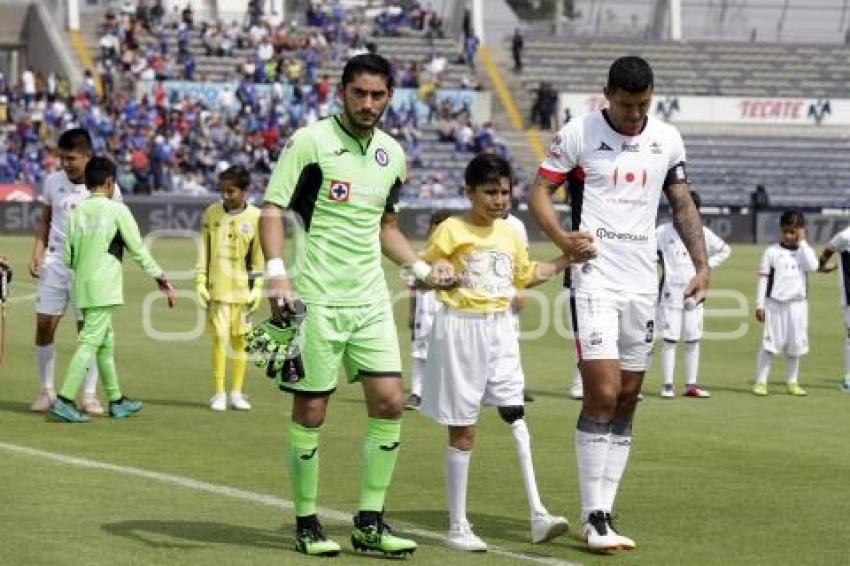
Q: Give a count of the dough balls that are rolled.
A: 0